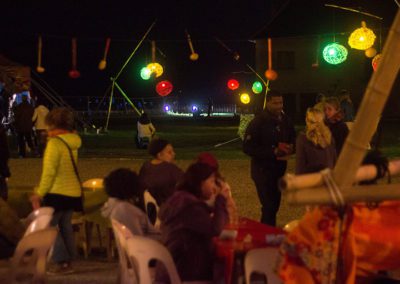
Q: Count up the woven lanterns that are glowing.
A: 9